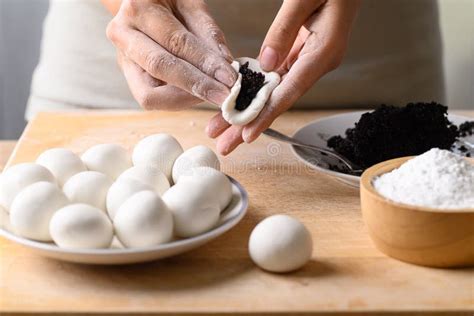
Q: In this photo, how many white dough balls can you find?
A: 14